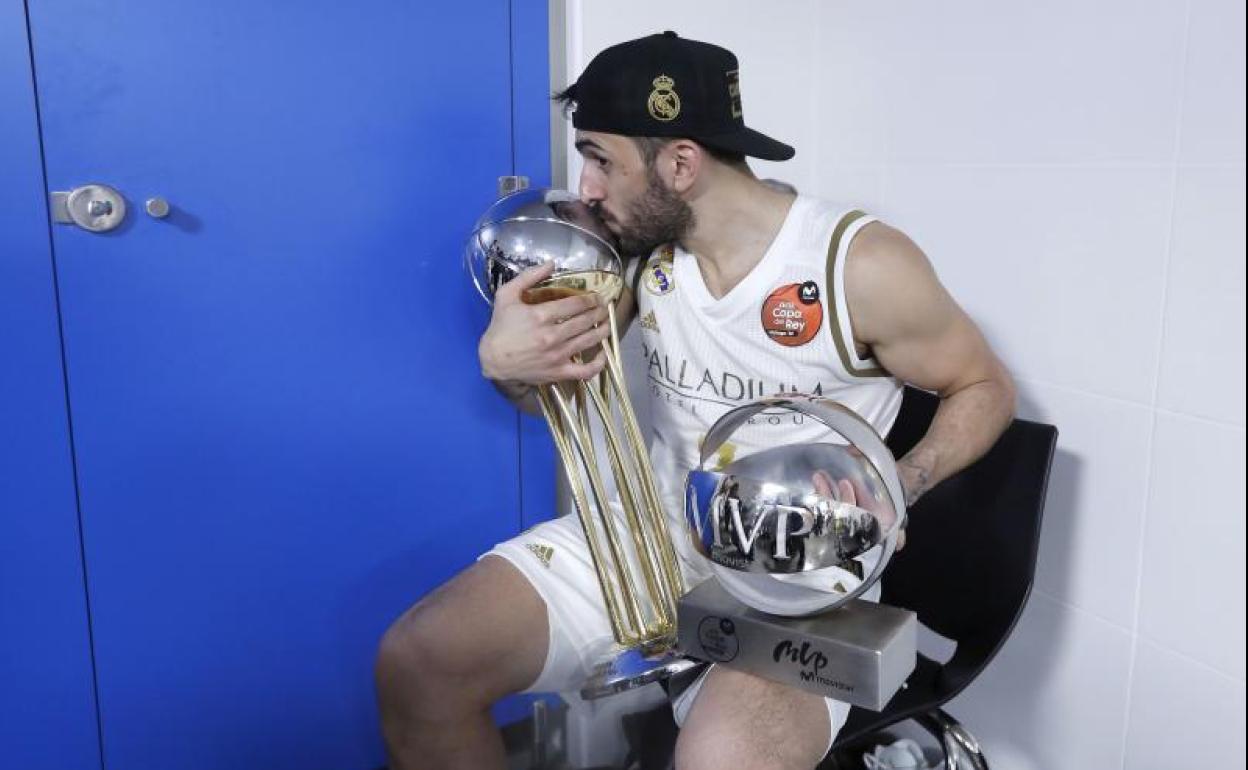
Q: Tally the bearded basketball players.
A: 1